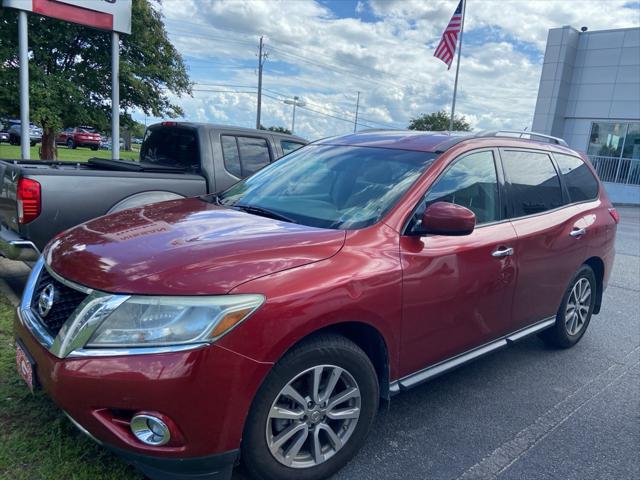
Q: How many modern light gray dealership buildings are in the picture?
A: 1